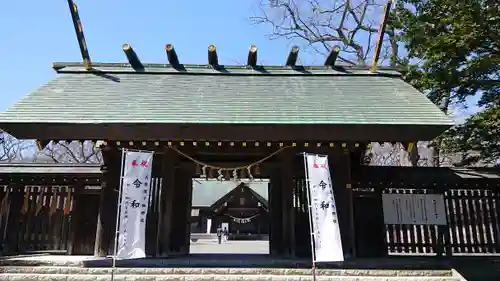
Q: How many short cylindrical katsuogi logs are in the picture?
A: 6